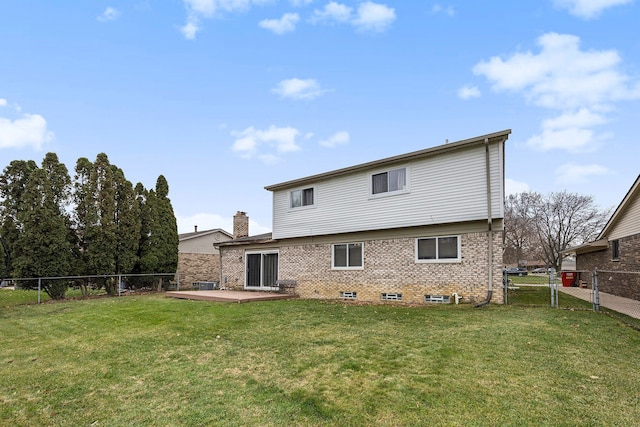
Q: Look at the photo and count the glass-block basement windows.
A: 3